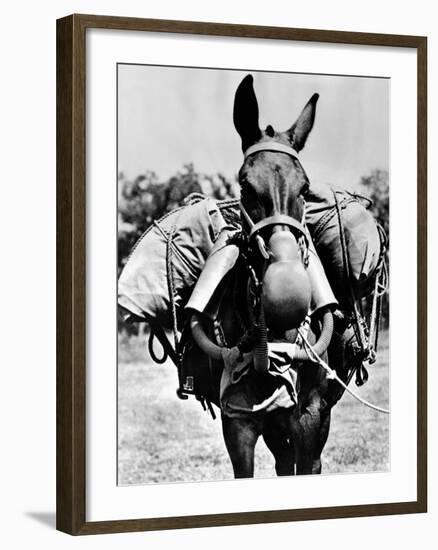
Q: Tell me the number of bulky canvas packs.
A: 2